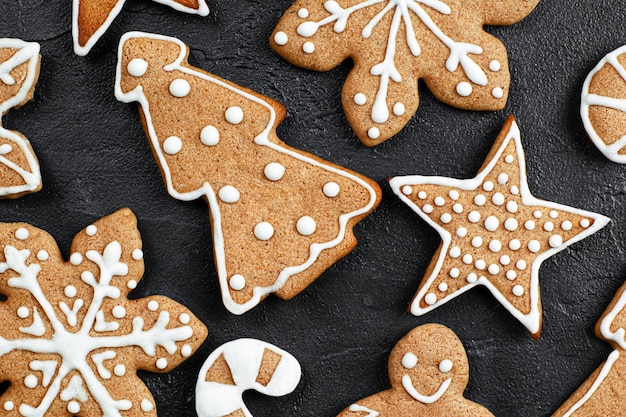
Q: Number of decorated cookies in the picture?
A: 10